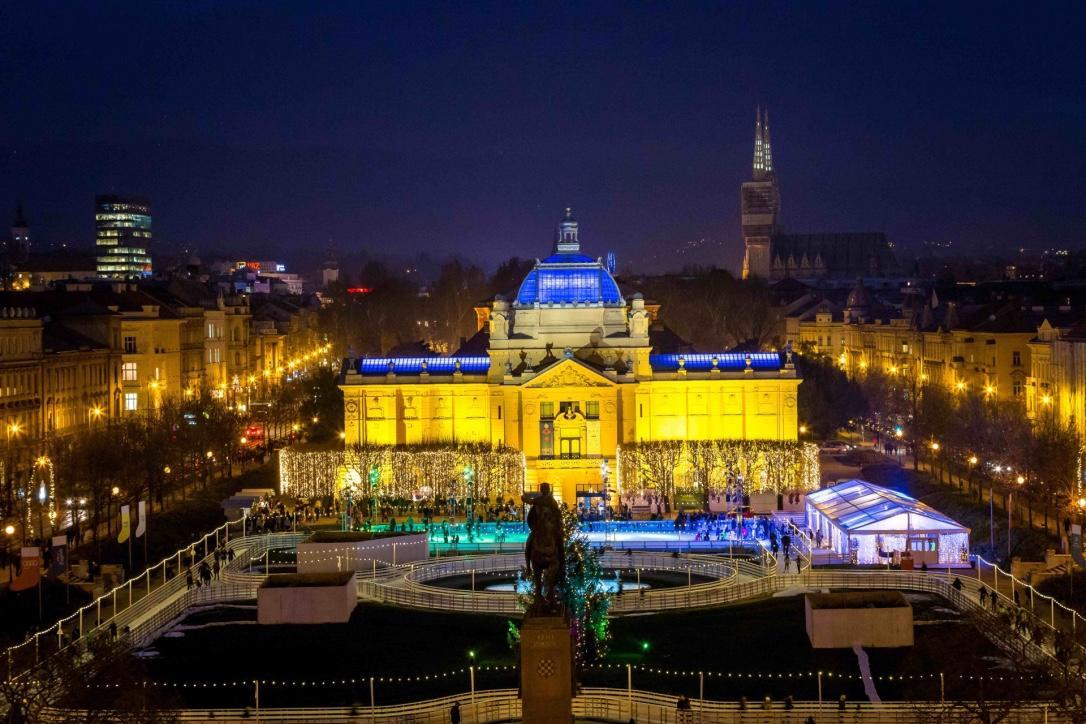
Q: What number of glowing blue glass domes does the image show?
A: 1